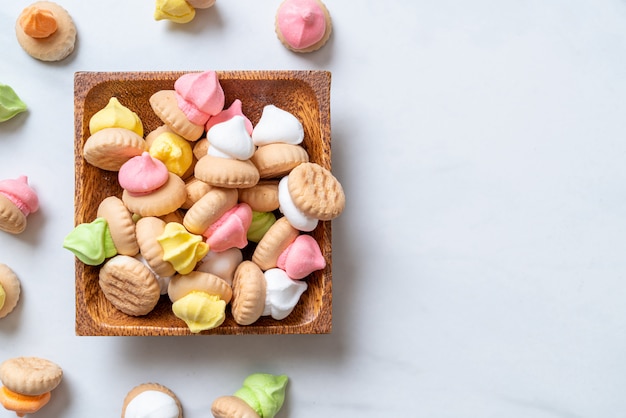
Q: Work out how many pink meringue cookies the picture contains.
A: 7